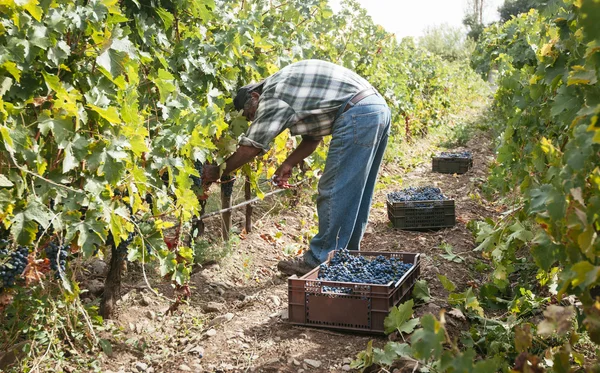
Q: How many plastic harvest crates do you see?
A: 3